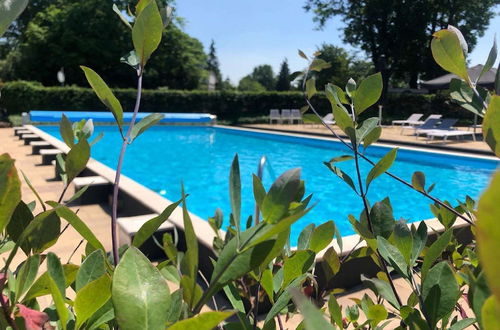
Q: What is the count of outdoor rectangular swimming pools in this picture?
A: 1